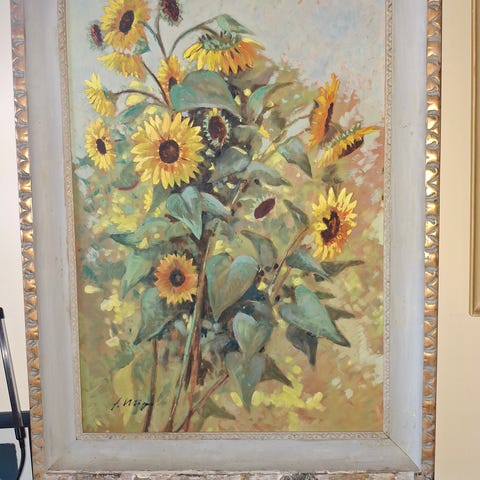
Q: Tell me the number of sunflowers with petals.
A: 11